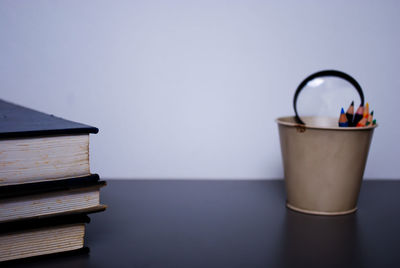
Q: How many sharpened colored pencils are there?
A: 7